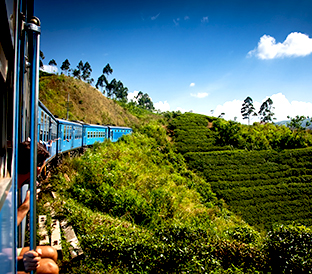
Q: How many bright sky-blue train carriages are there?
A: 4